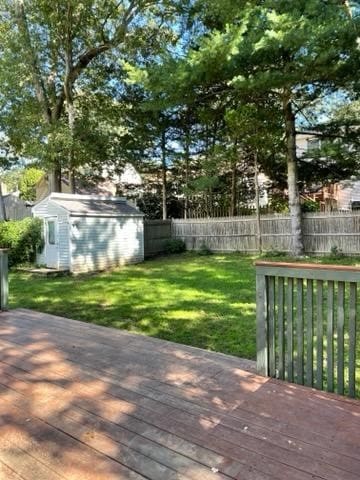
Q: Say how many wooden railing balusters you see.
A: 9